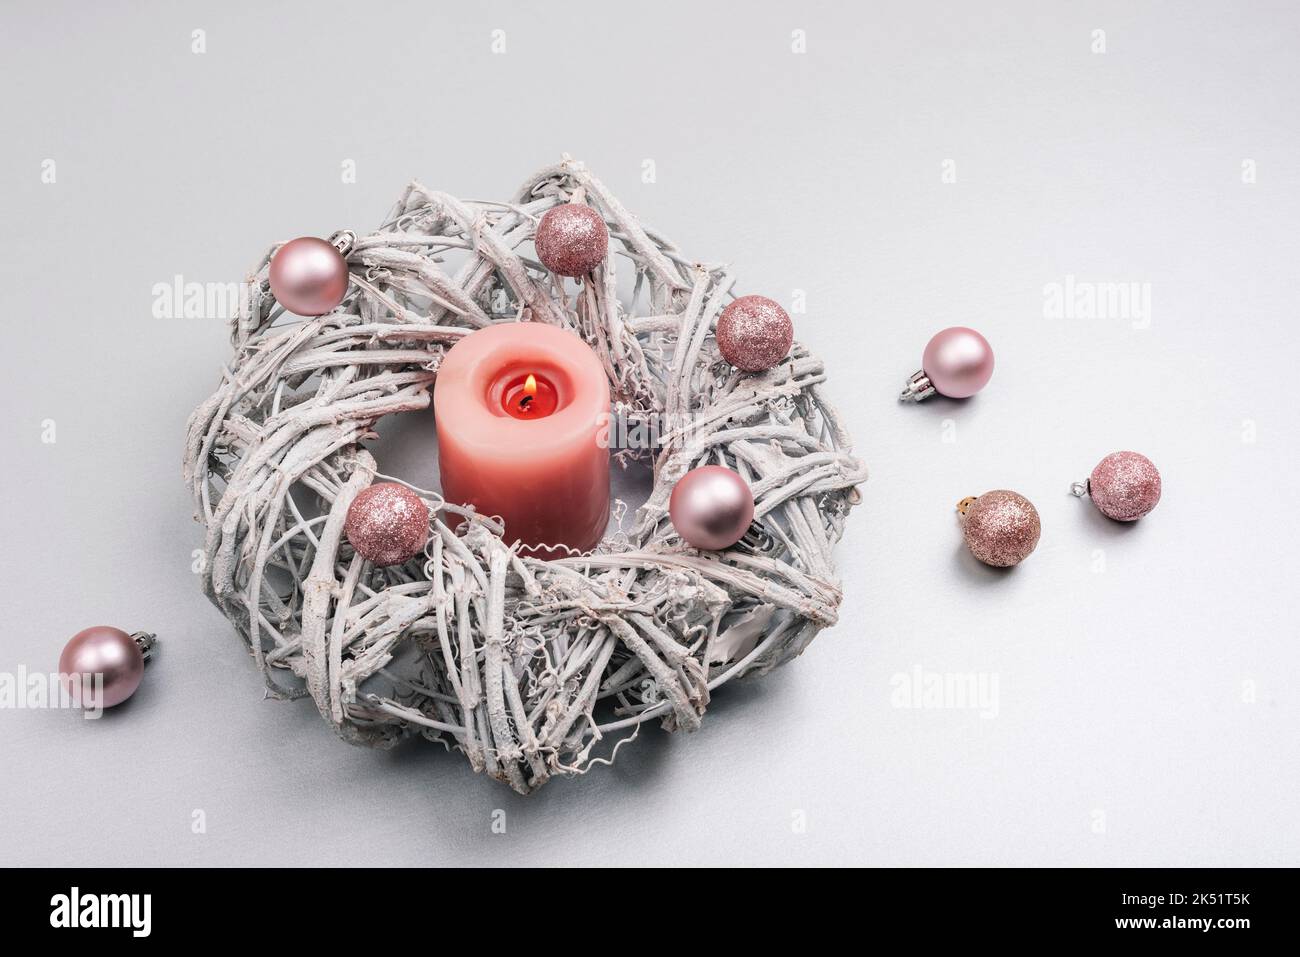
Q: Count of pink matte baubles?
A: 4